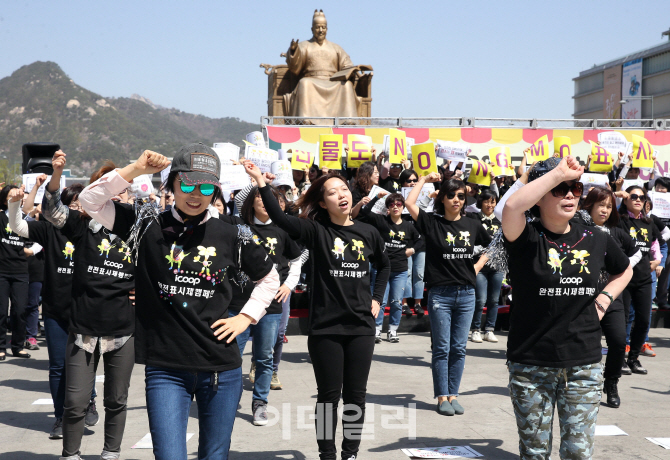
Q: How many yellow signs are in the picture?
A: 11